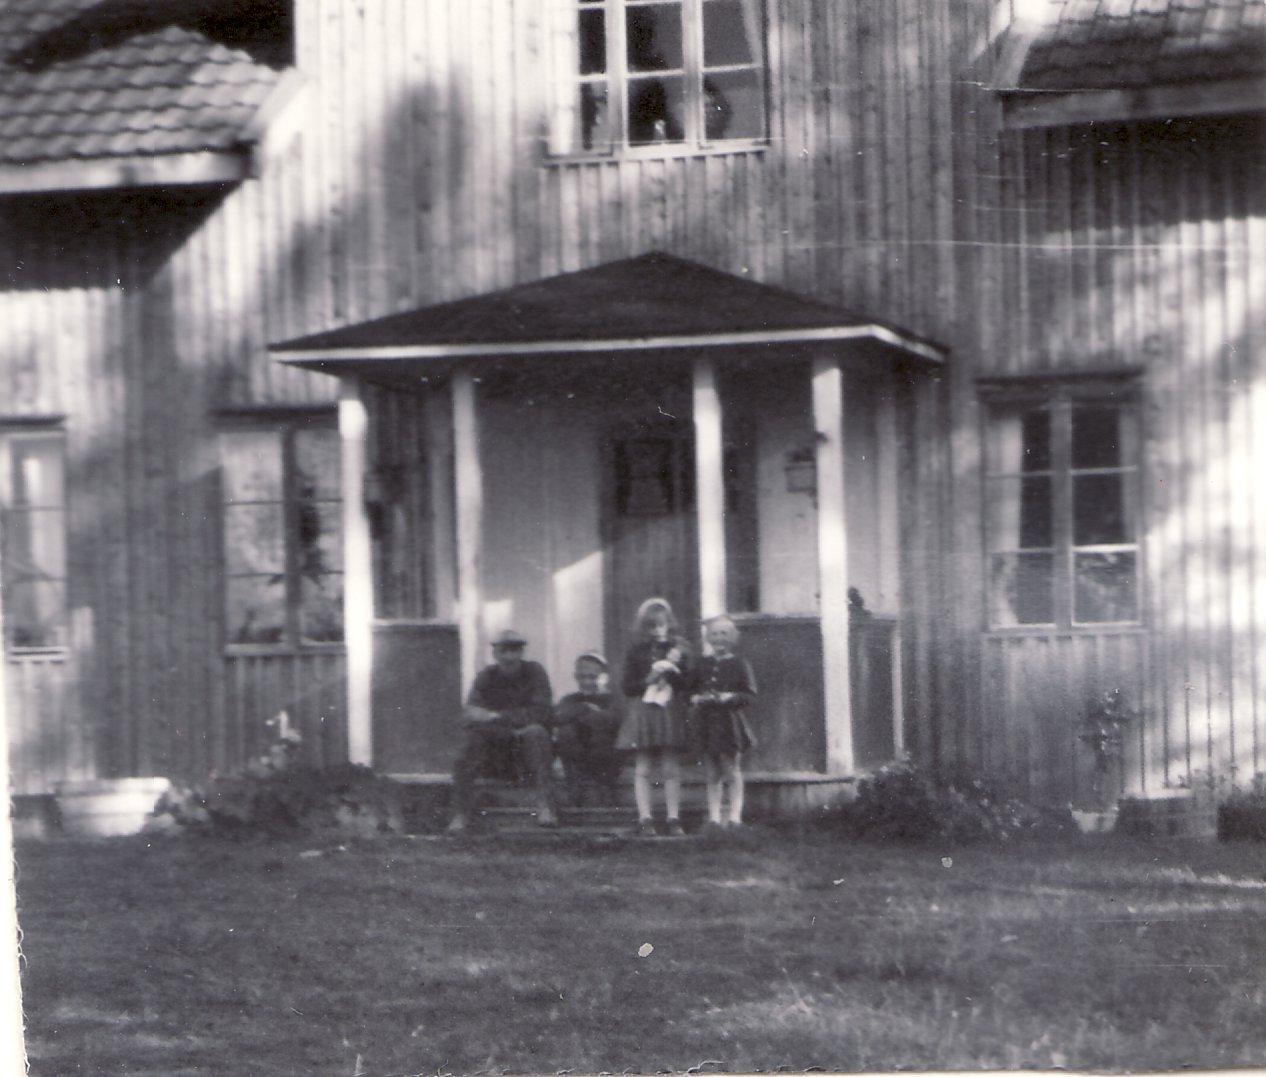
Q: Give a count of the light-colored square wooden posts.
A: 4